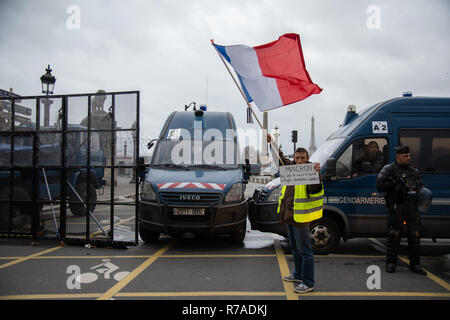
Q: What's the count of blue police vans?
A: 2